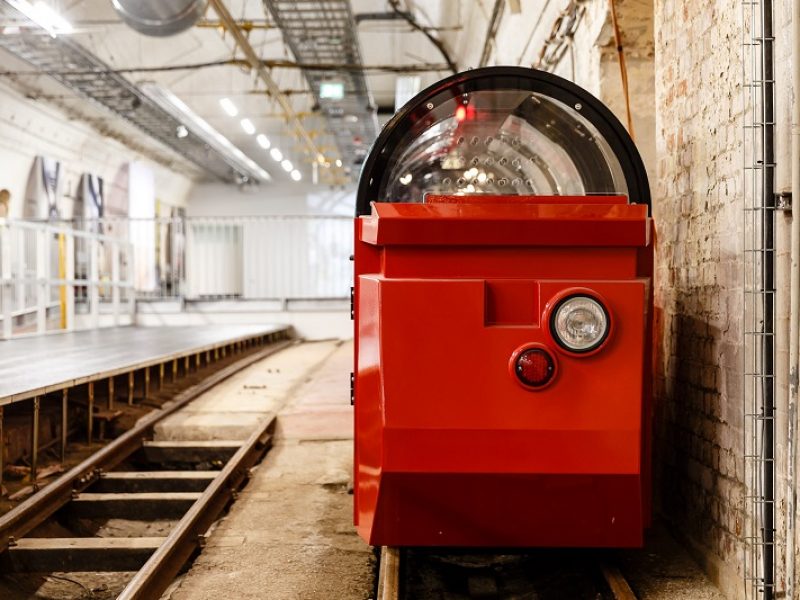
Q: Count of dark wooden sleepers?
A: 4